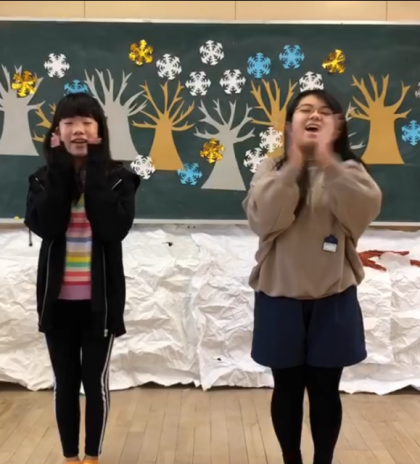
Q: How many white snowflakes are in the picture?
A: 9